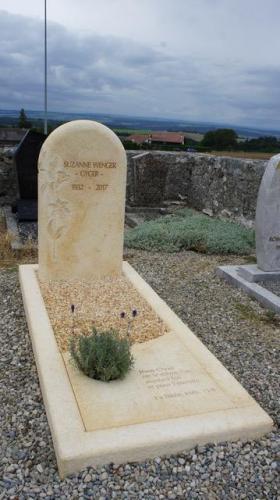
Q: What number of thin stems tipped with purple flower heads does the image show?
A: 3